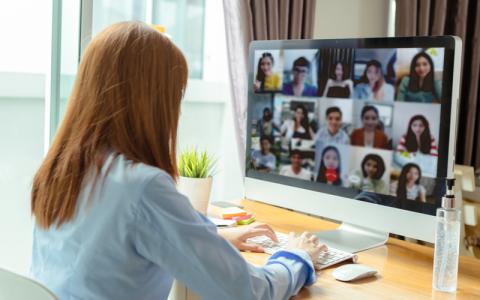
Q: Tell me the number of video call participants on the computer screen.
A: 15